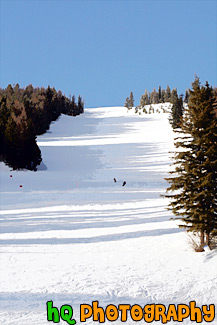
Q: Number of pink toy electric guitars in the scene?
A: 0